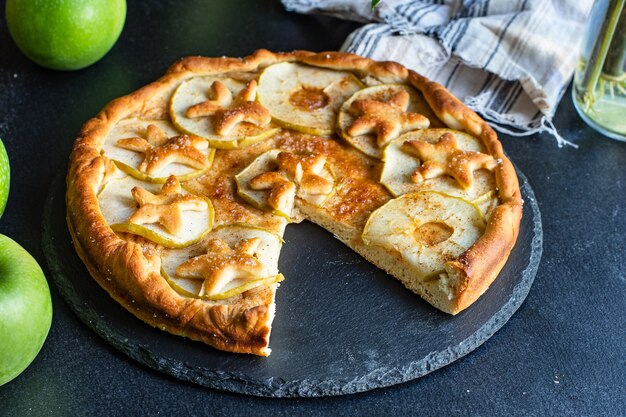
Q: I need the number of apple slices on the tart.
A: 9